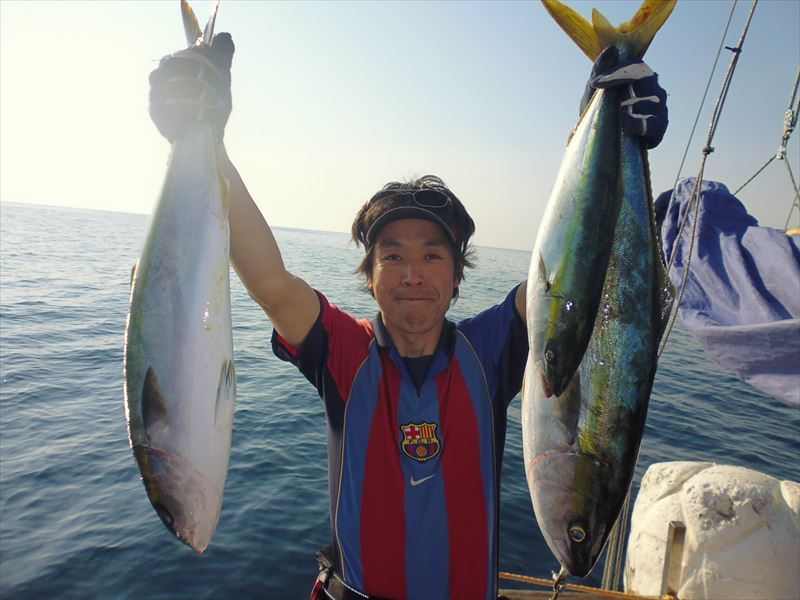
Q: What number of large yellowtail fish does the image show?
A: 2